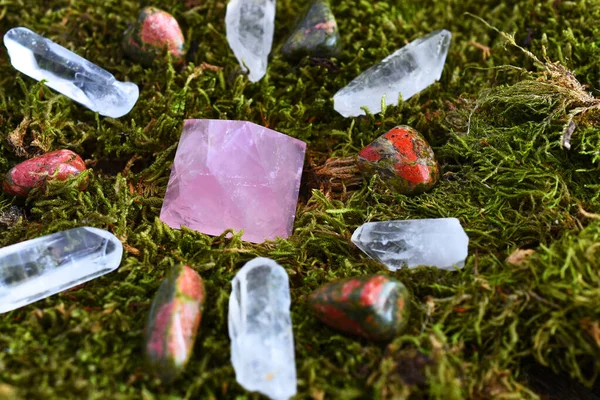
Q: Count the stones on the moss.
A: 13